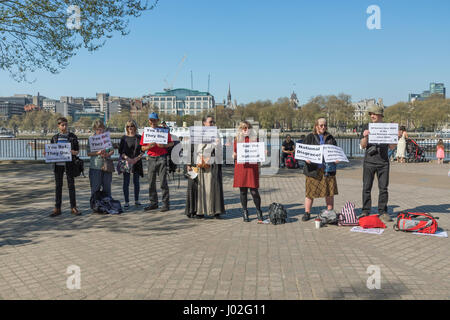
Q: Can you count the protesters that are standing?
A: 8